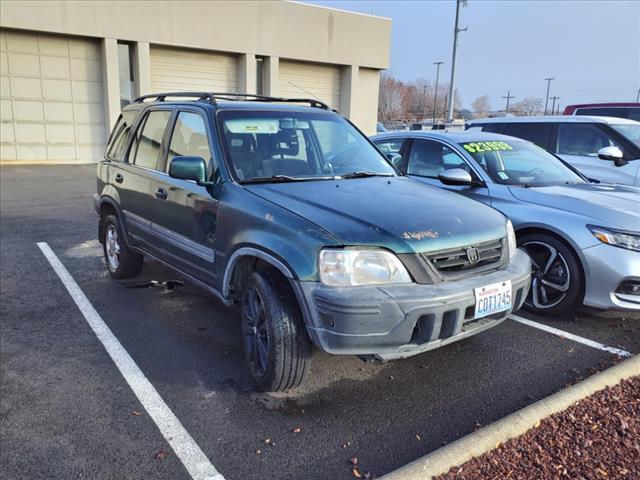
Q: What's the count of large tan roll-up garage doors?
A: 3